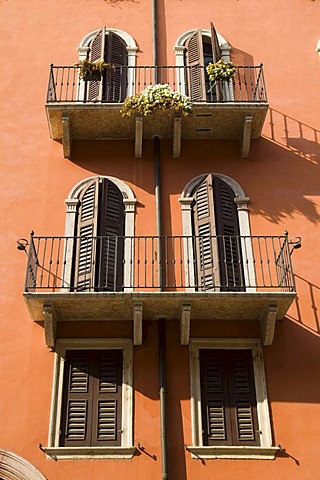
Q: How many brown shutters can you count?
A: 12